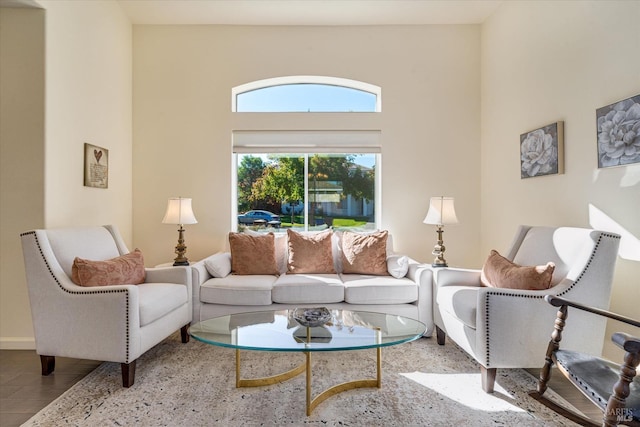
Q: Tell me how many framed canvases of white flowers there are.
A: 2